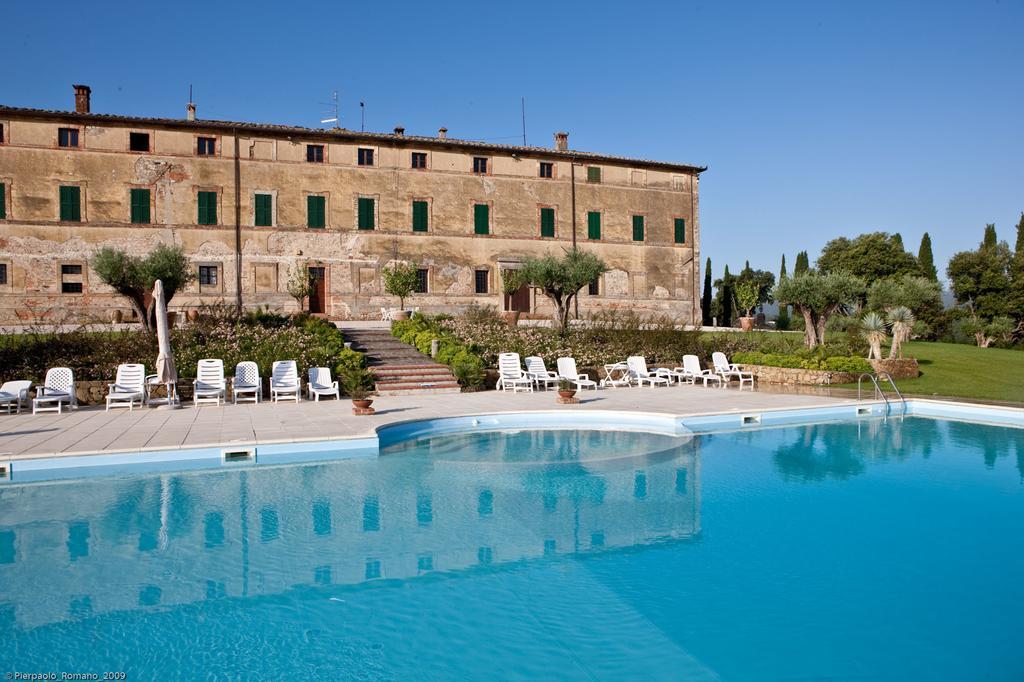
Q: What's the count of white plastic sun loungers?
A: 14